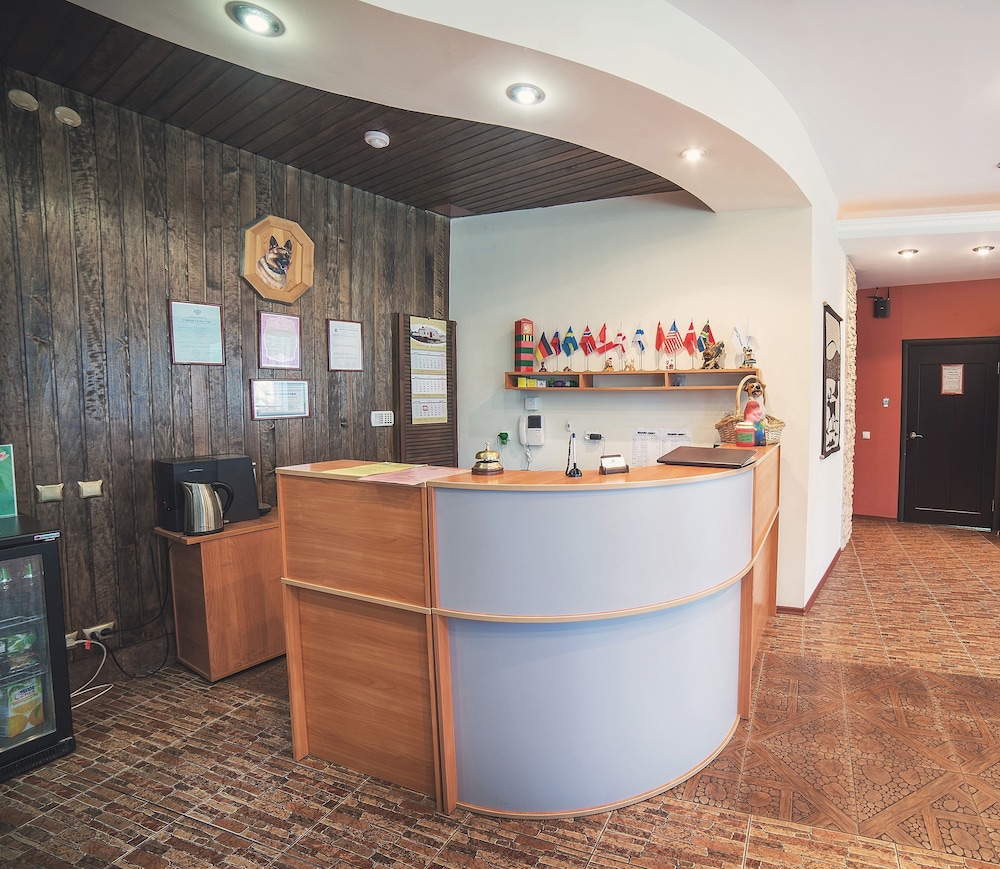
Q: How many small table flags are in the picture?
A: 13